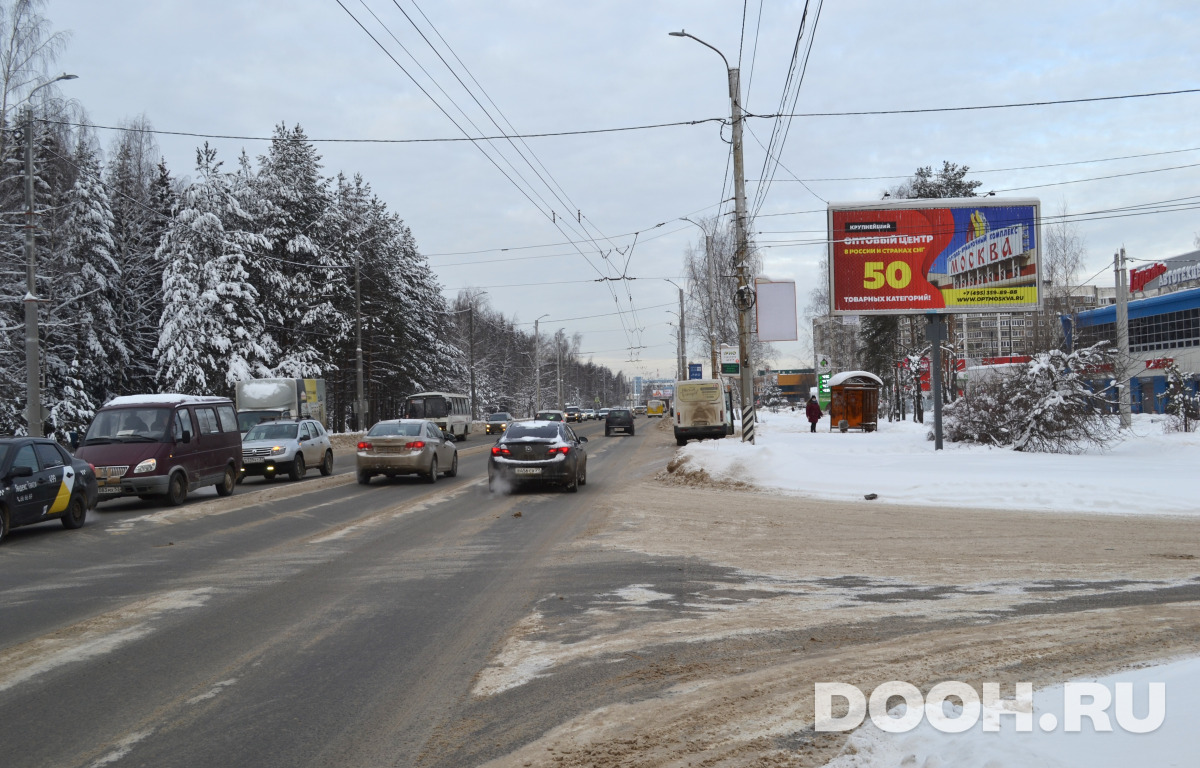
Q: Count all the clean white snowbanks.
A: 2